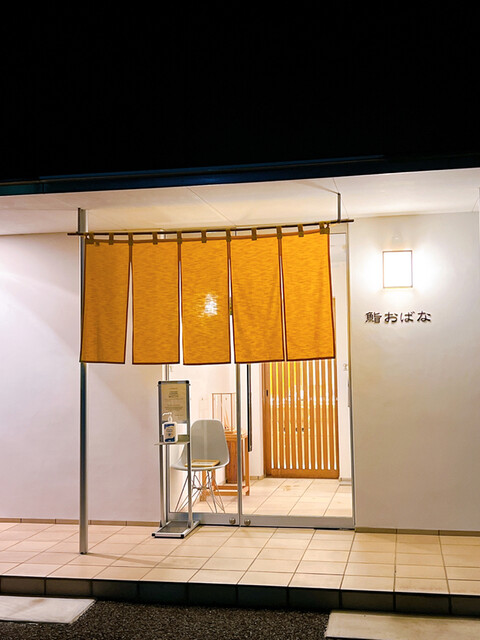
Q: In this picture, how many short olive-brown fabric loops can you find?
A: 11